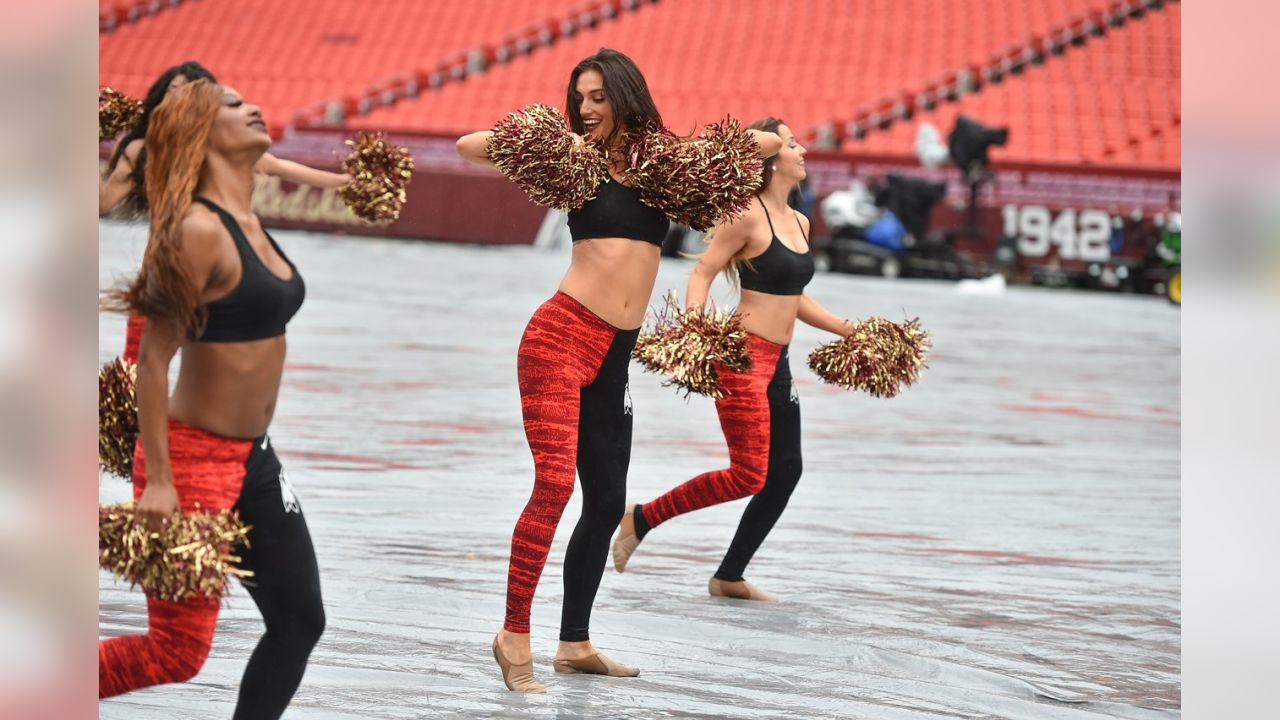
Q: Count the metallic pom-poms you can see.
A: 8